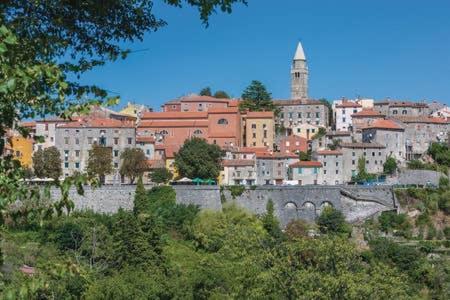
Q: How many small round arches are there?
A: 3